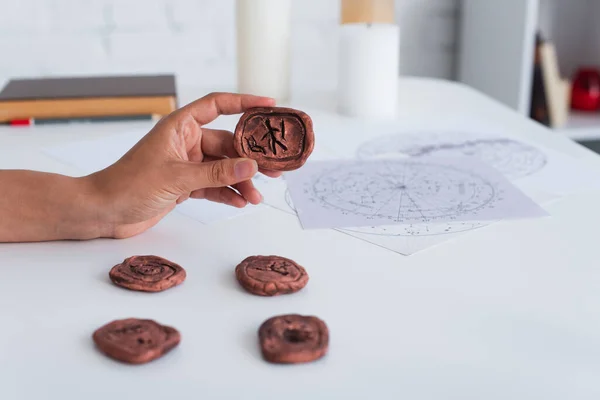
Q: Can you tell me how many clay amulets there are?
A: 5